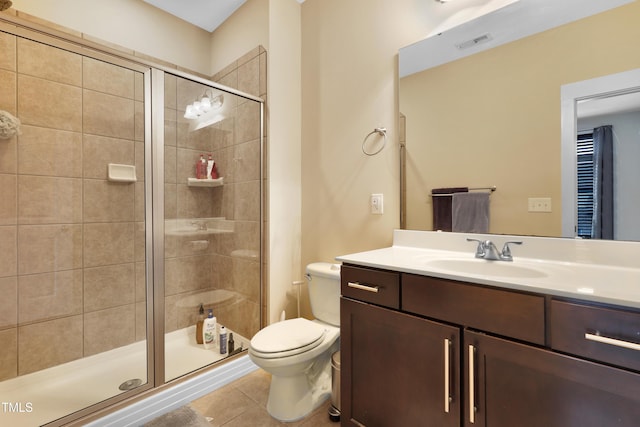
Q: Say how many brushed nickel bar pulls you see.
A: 4